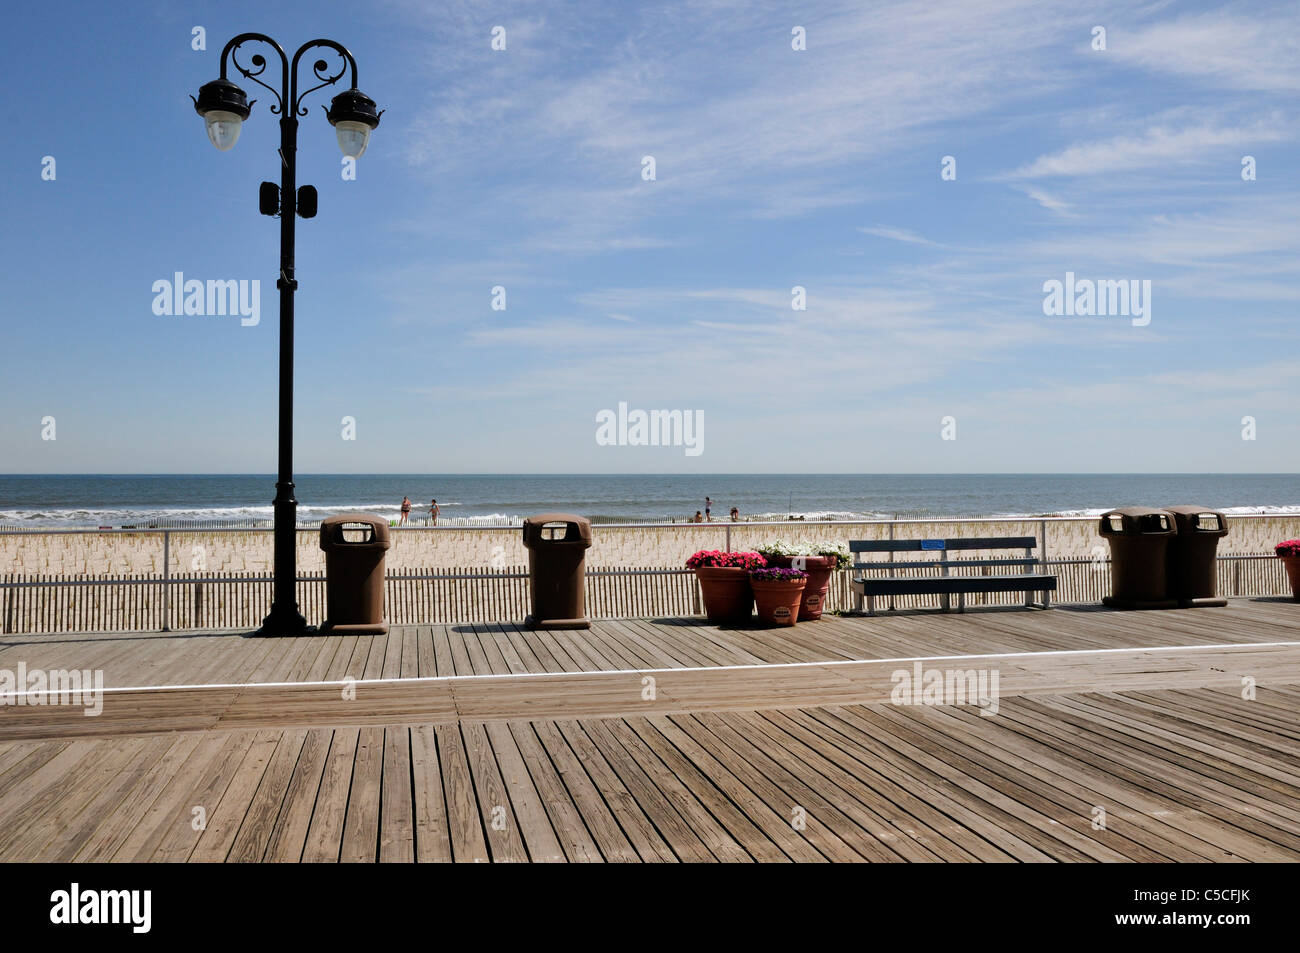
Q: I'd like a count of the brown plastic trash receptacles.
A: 4